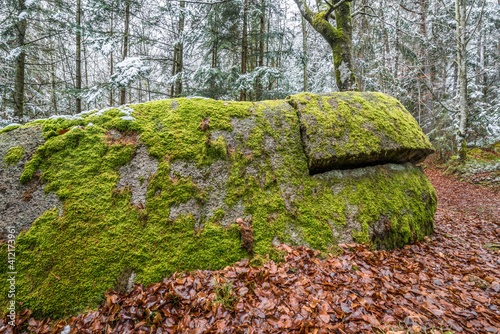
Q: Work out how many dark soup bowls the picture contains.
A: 0